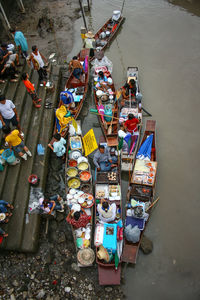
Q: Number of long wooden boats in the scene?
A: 7